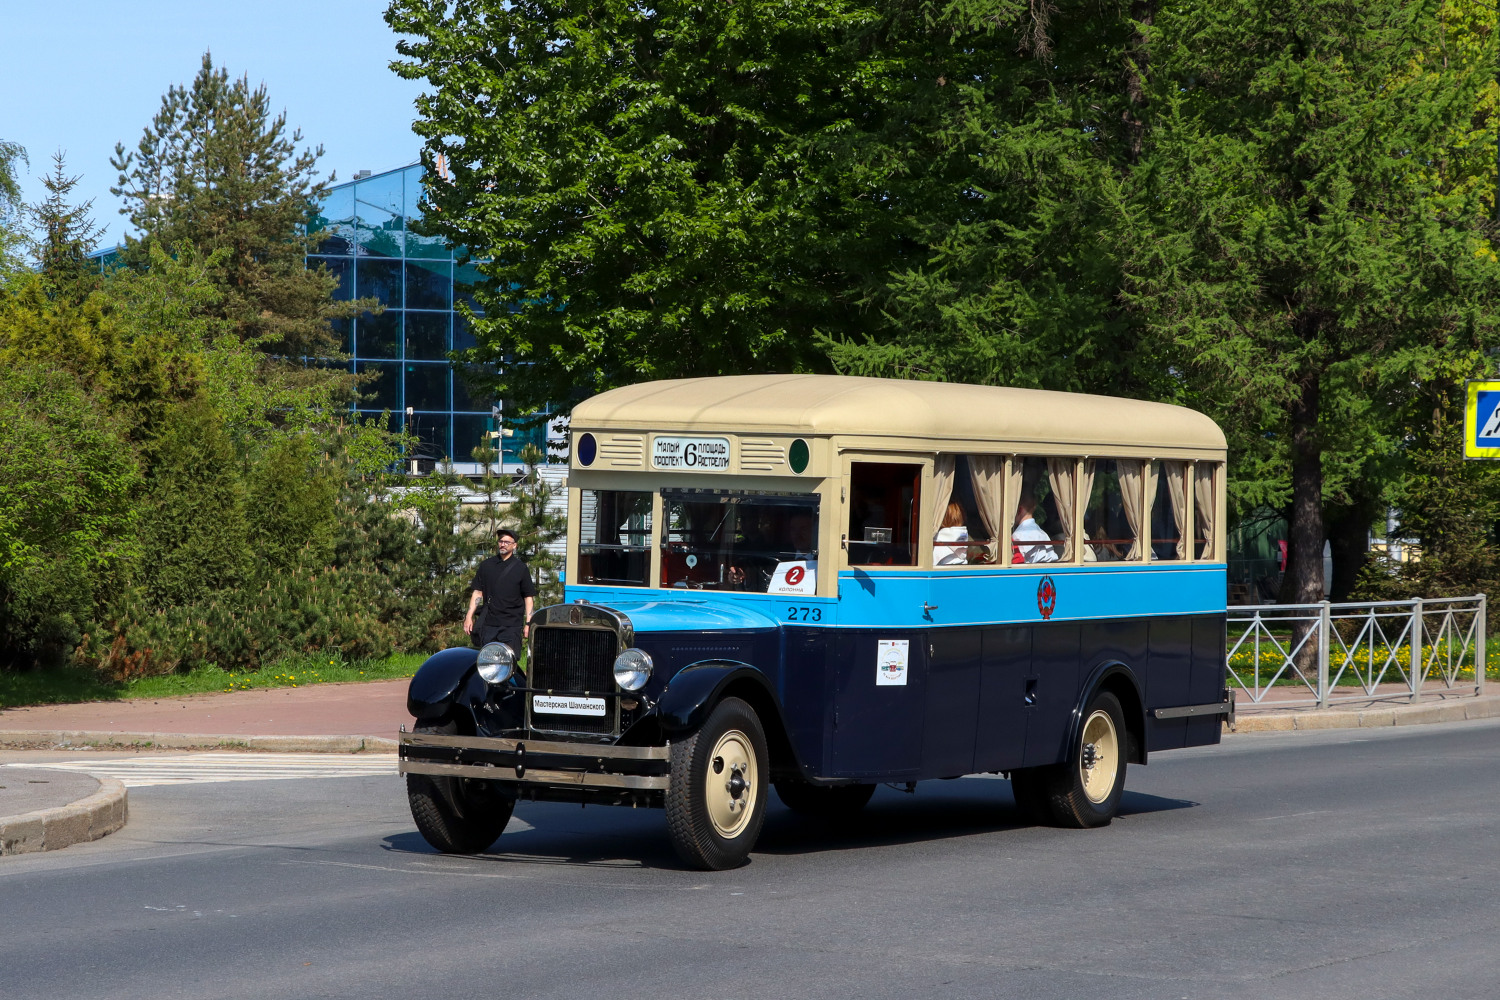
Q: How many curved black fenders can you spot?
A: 3